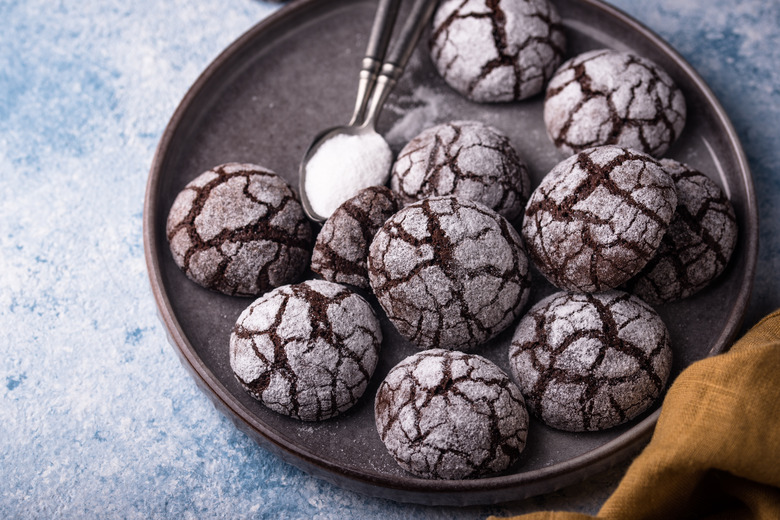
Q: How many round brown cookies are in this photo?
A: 11